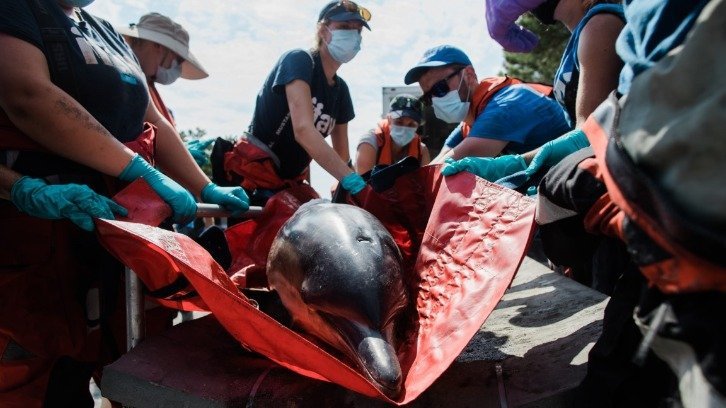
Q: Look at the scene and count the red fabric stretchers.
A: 1